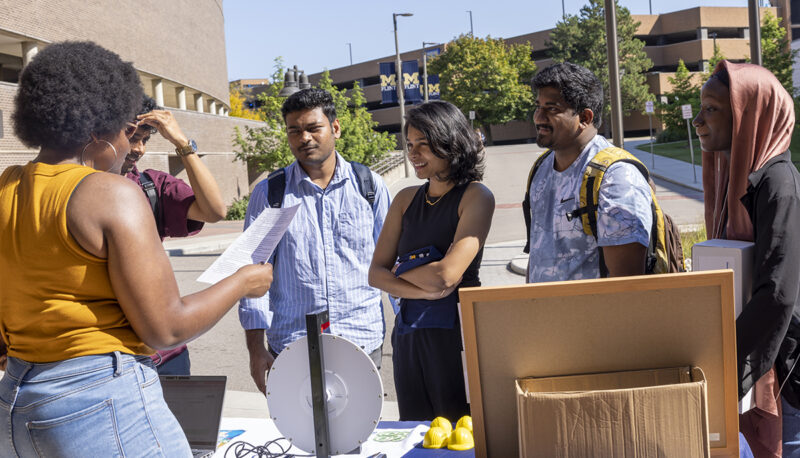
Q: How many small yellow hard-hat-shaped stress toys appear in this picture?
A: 4